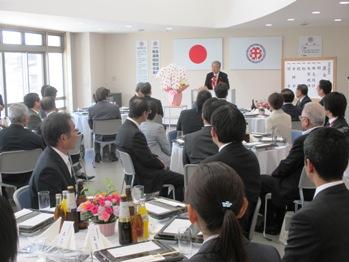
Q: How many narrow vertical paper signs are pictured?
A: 2